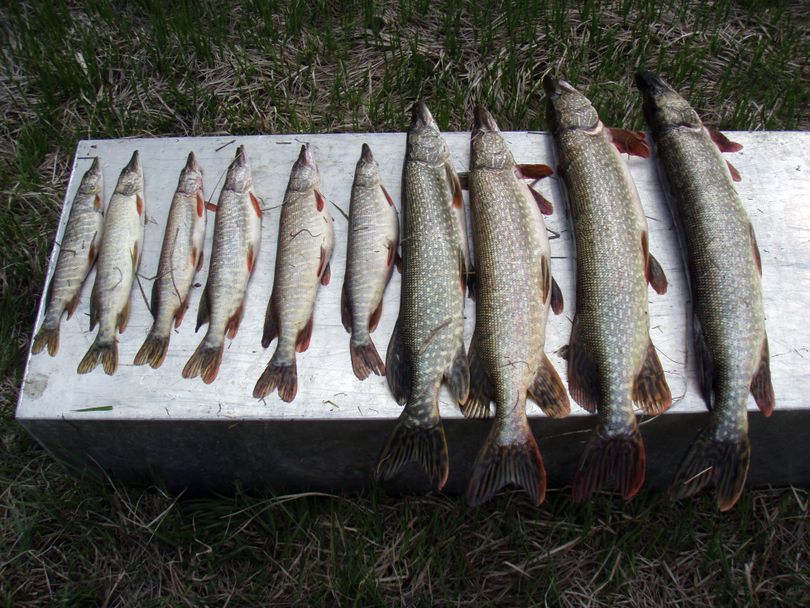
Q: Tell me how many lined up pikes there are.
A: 10